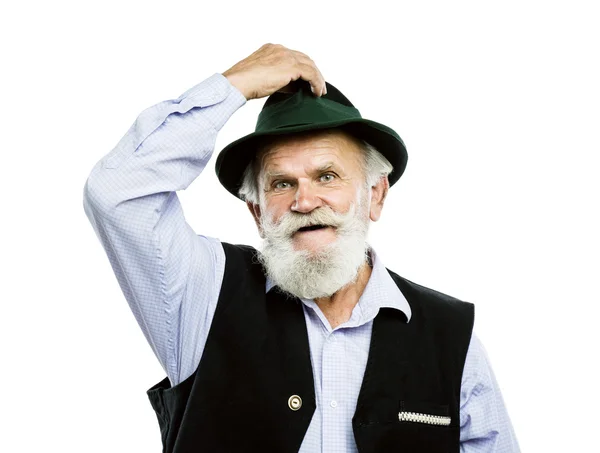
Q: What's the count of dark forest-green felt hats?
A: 1